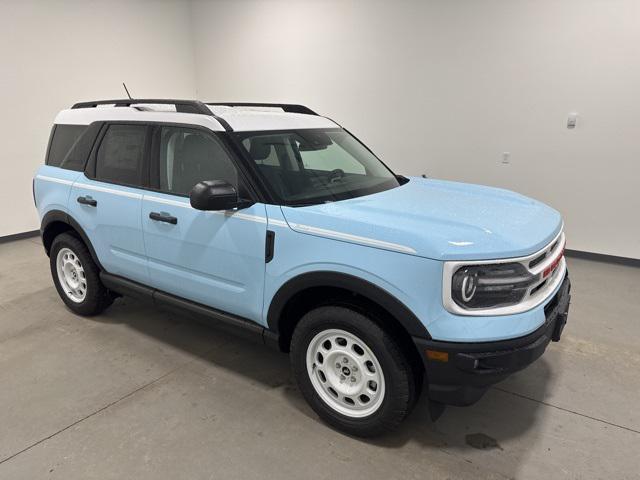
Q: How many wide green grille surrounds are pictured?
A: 0